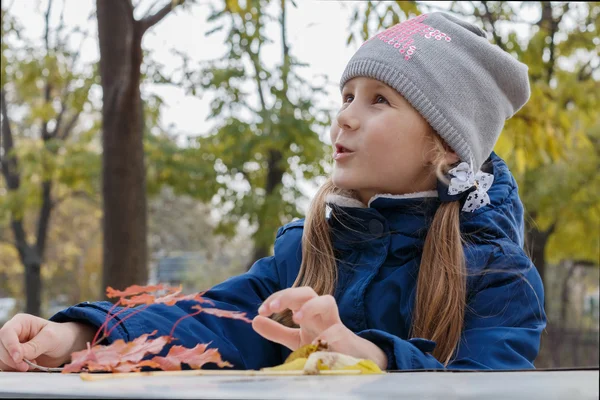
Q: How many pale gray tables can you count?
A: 1